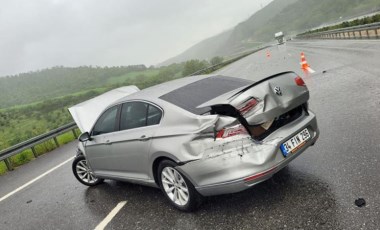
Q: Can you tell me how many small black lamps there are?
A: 0